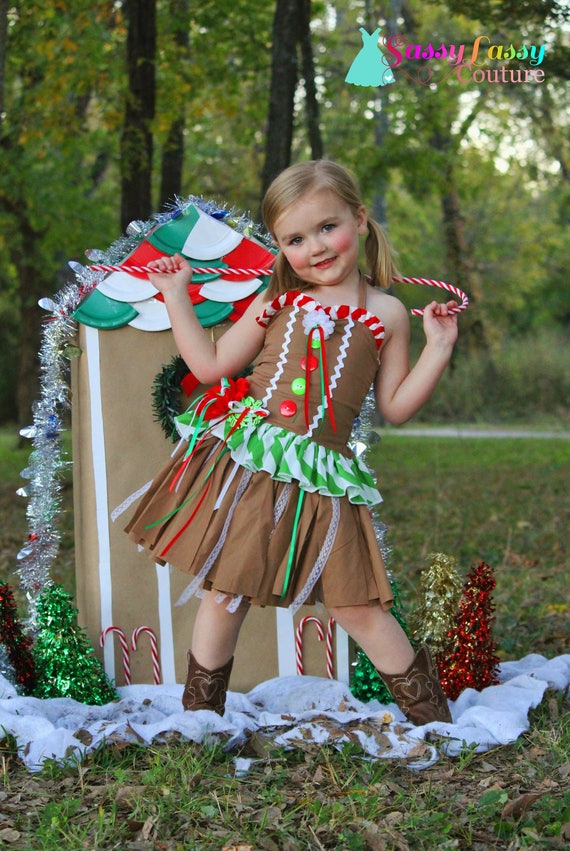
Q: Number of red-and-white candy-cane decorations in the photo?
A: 5